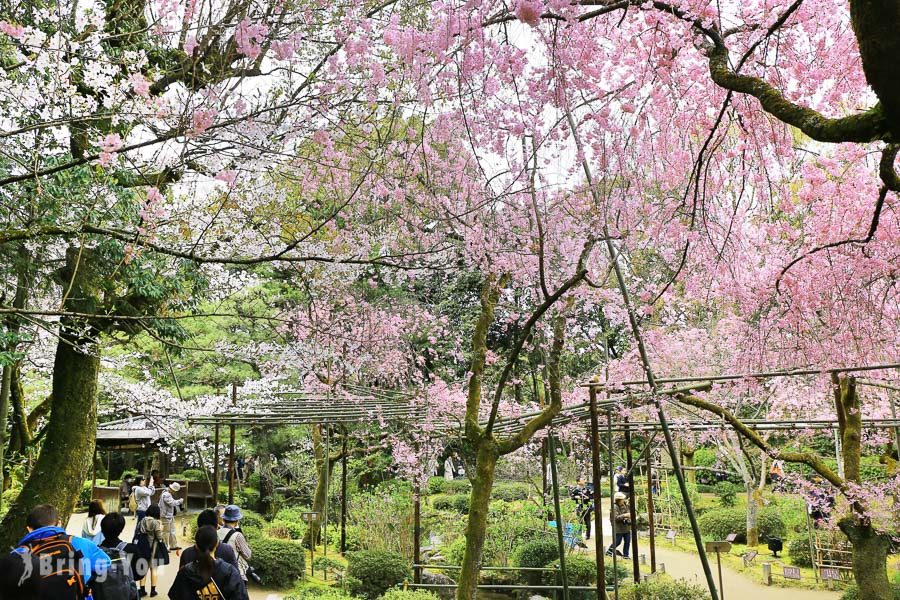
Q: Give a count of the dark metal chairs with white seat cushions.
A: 0